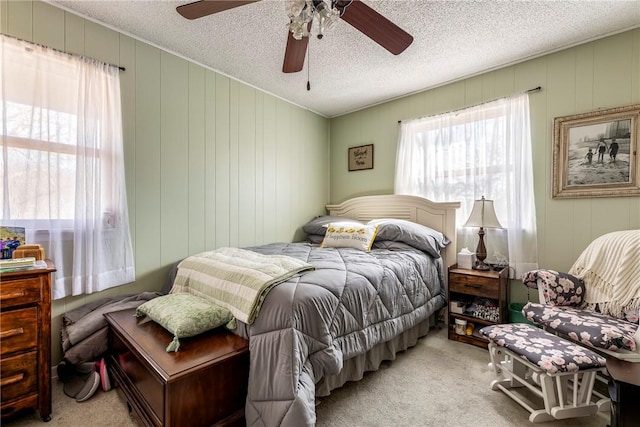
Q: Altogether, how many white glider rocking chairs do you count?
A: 1